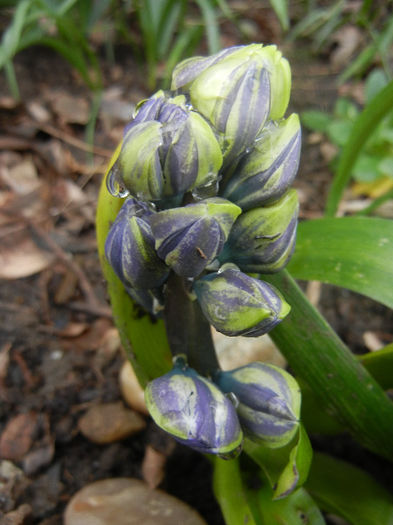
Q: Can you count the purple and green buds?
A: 9